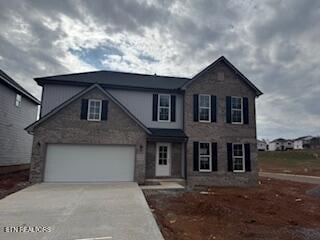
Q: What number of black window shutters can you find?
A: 12